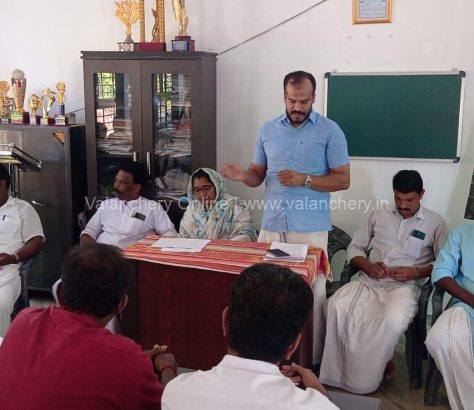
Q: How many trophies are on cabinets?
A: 8